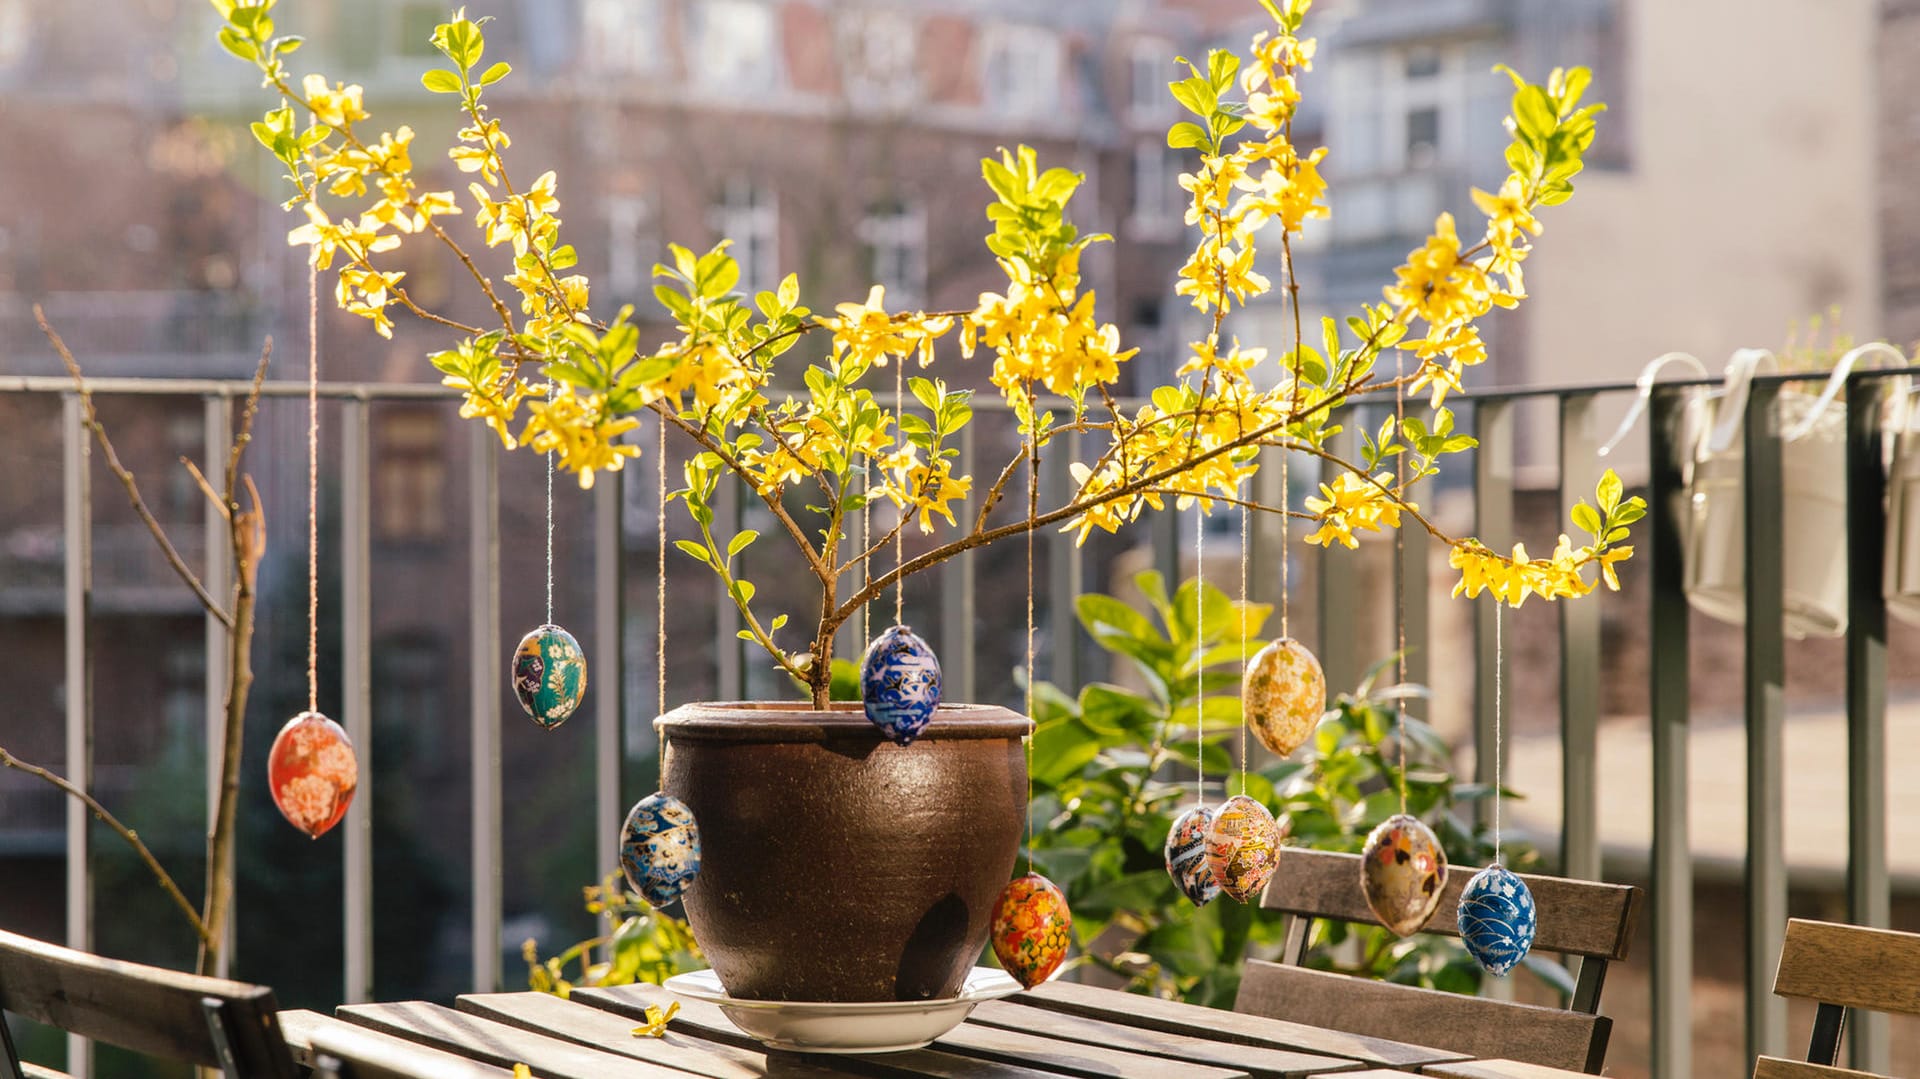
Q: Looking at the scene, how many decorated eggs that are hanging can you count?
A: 10